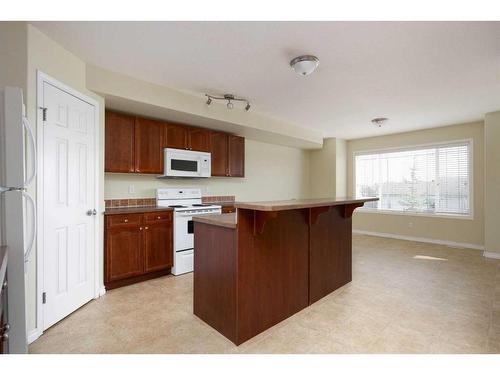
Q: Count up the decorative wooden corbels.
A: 3